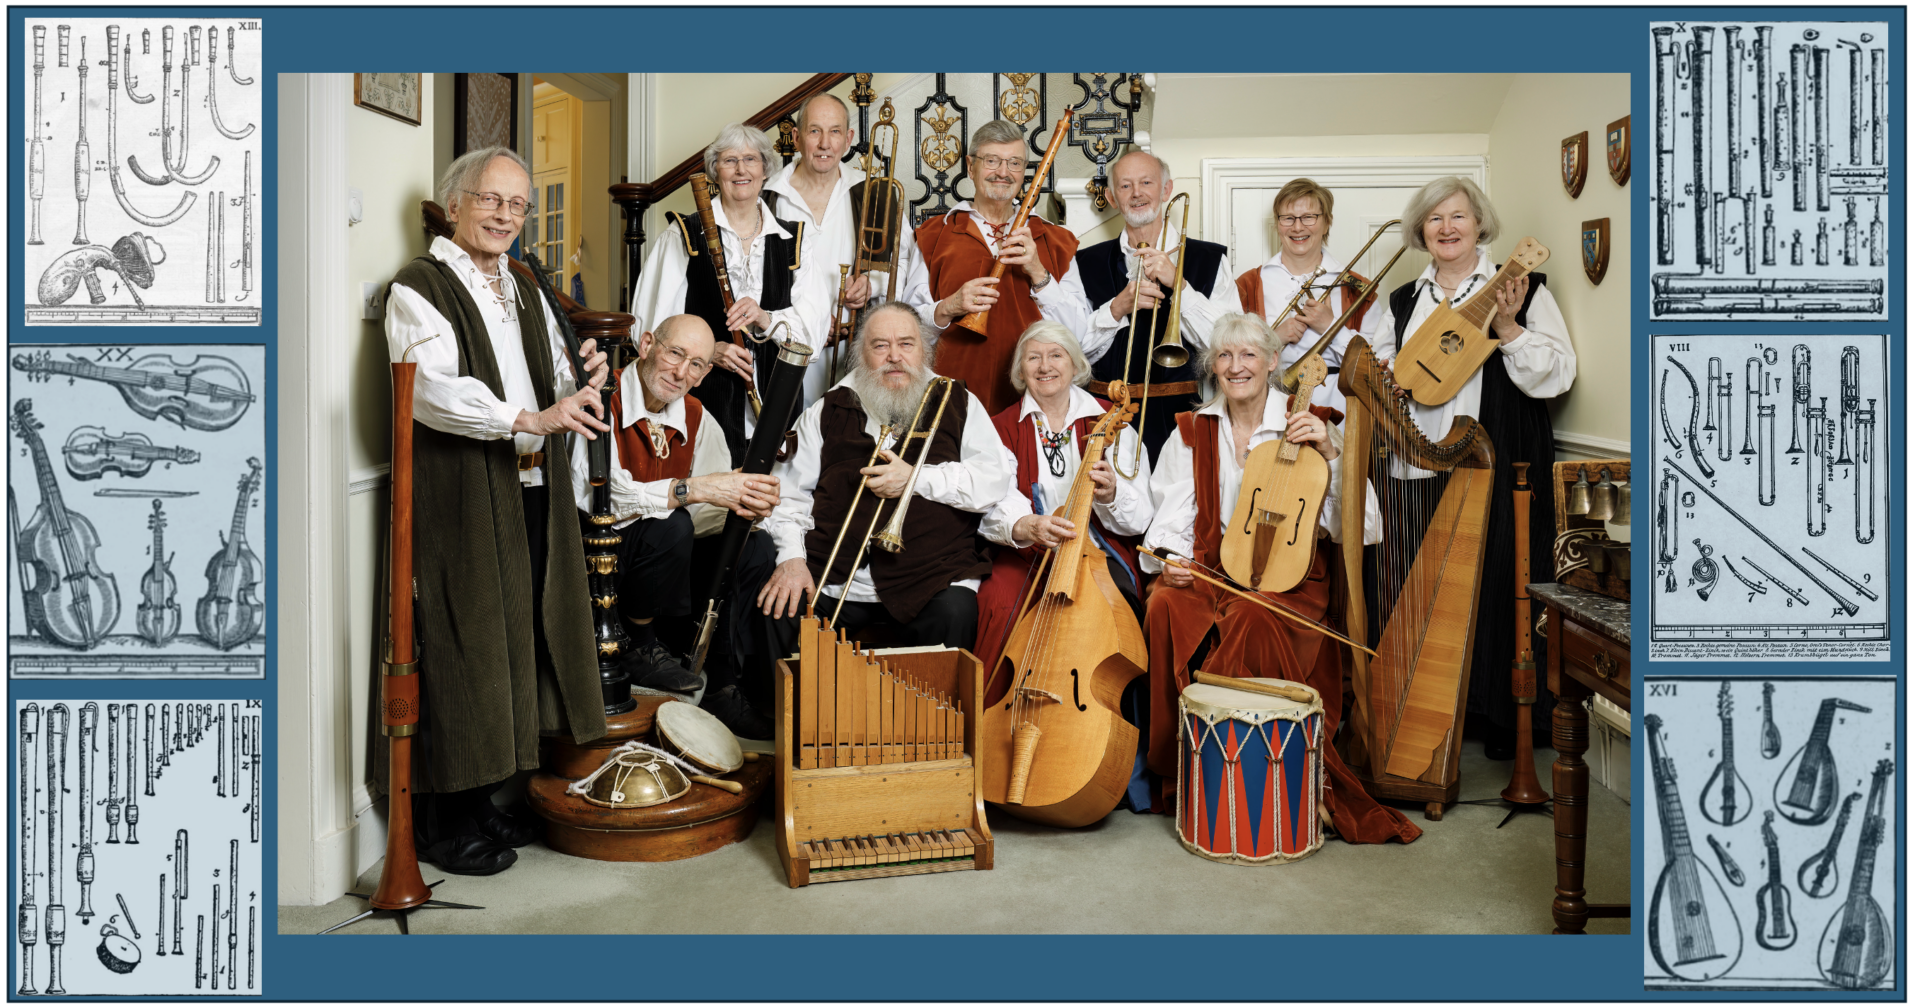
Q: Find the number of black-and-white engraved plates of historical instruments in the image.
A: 6